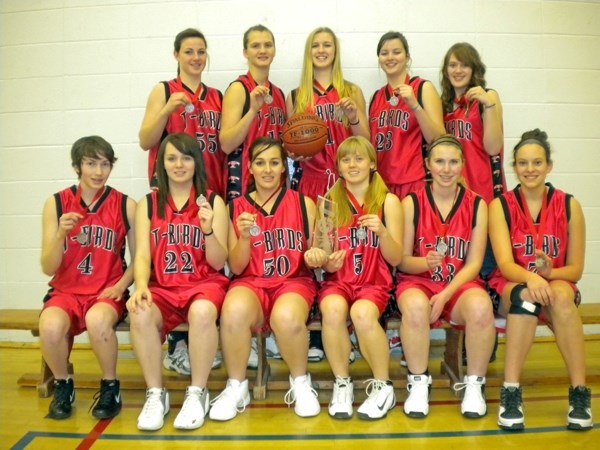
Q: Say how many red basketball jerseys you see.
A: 11